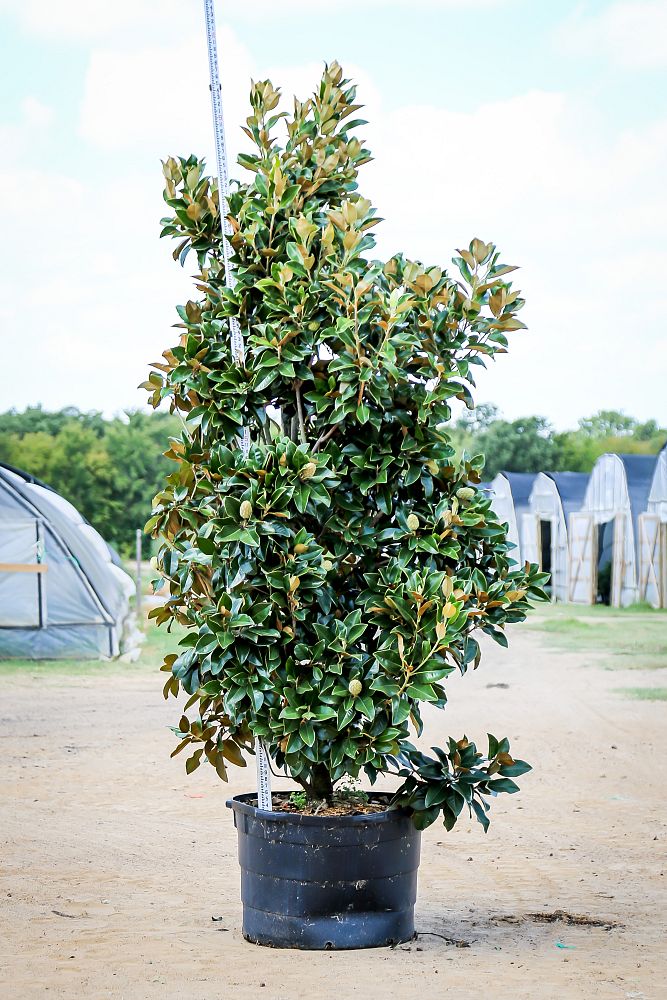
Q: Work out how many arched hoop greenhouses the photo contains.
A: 5